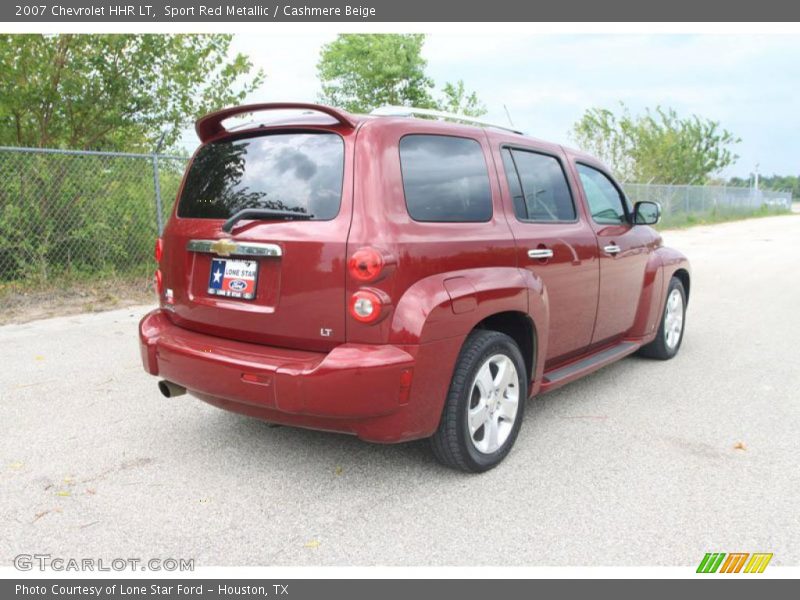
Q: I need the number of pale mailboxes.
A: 0